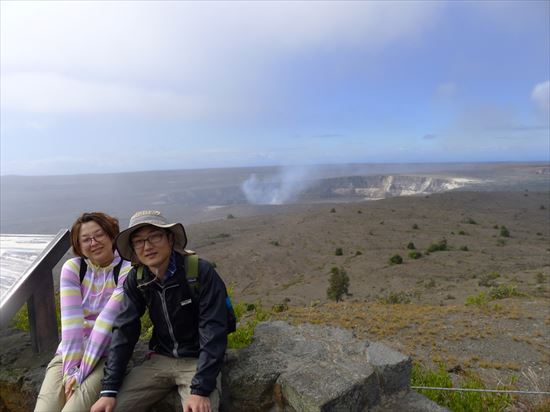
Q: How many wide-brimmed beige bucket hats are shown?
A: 1